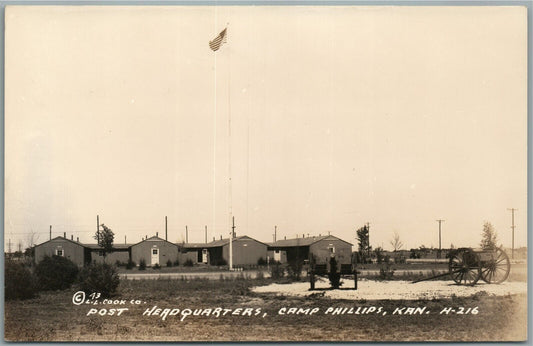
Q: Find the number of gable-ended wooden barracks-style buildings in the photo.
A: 4